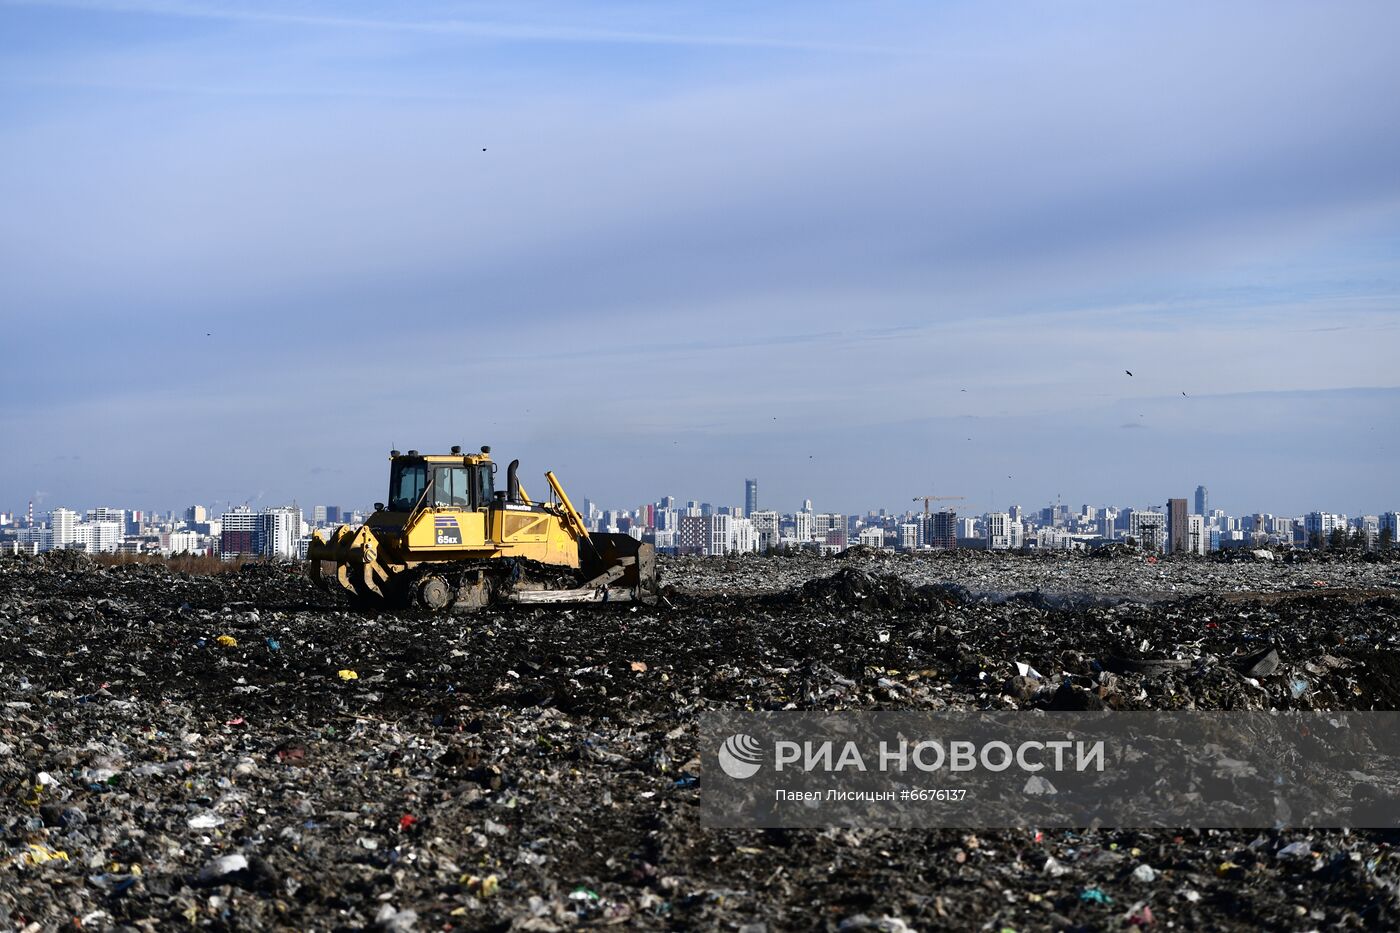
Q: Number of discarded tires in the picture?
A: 2